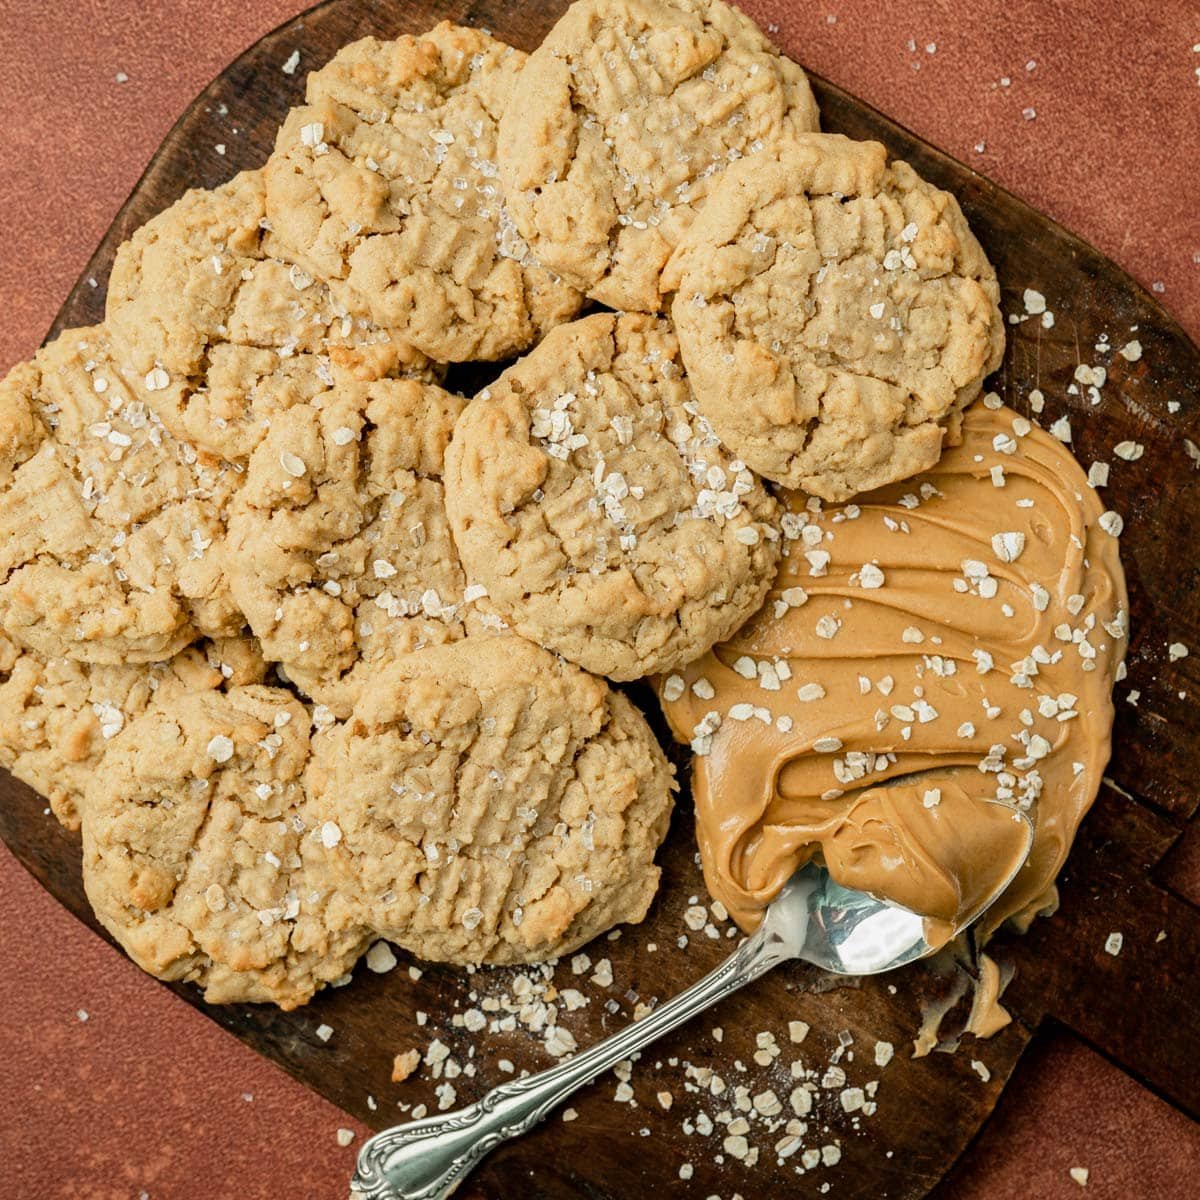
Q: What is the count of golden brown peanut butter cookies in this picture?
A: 10